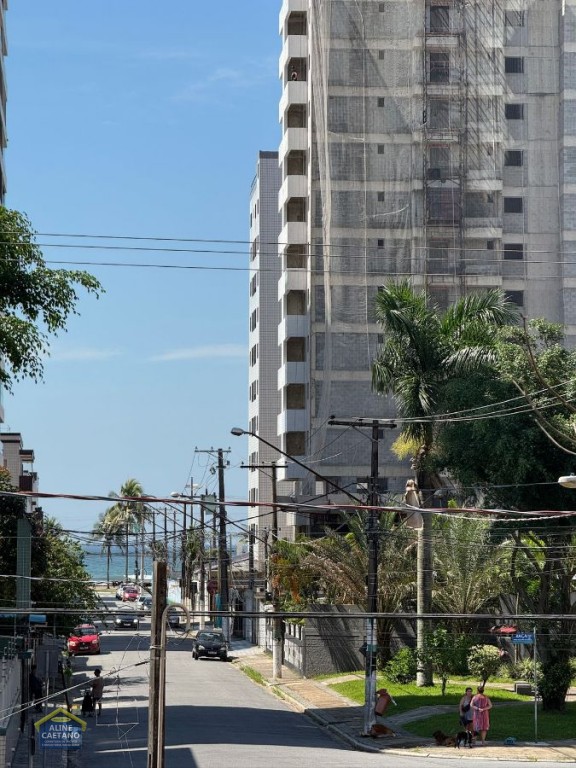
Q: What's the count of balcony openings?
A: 10